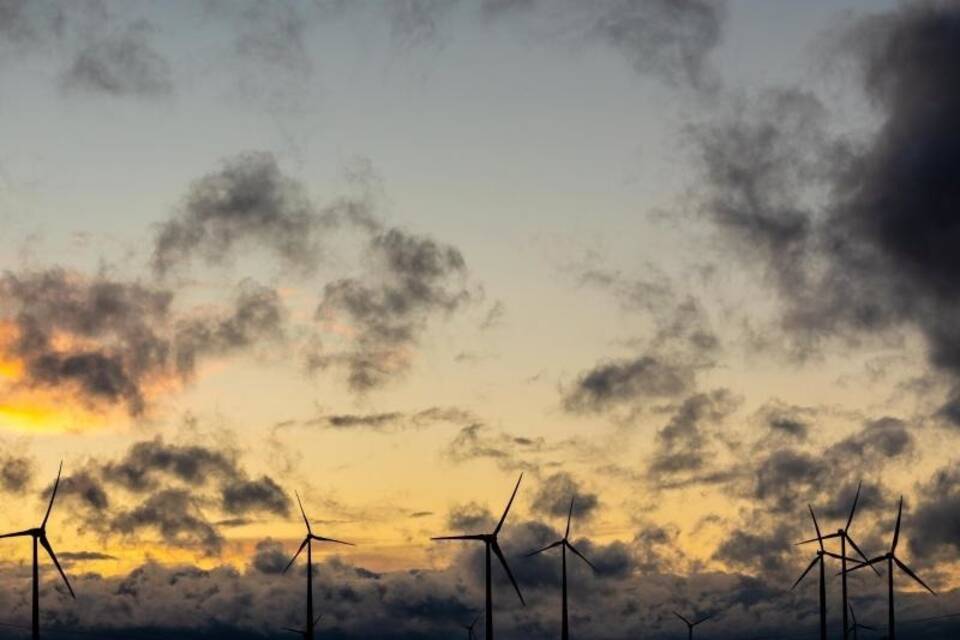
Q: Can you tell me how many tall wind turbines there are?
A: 7